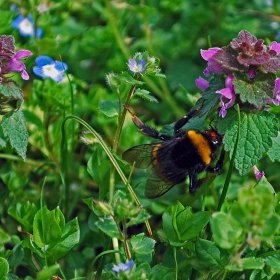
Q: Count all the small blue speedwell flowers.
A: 4